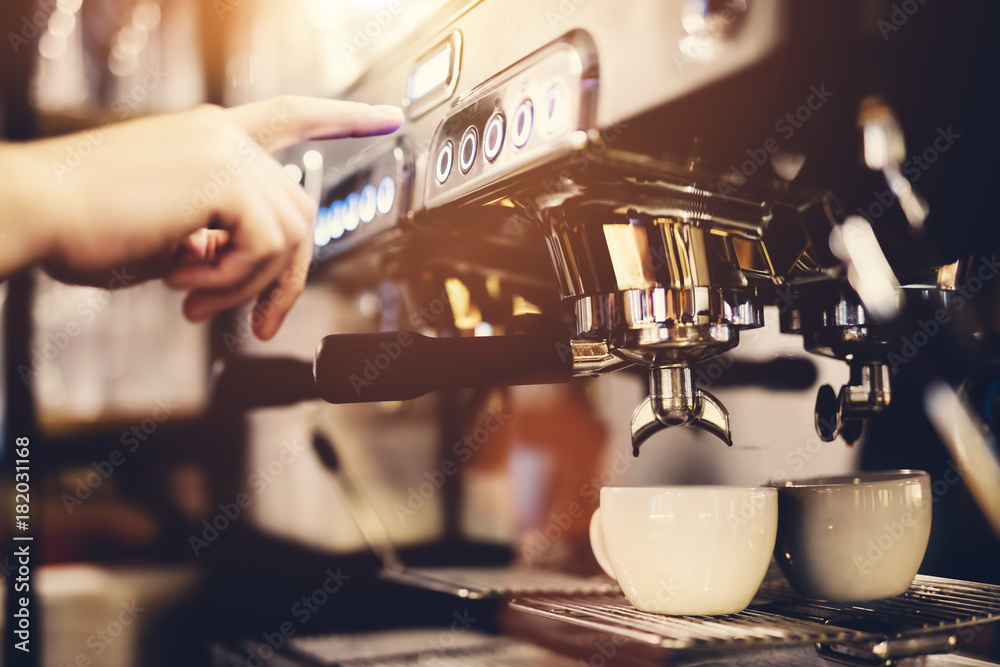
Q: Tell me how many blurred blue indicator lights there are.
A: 5